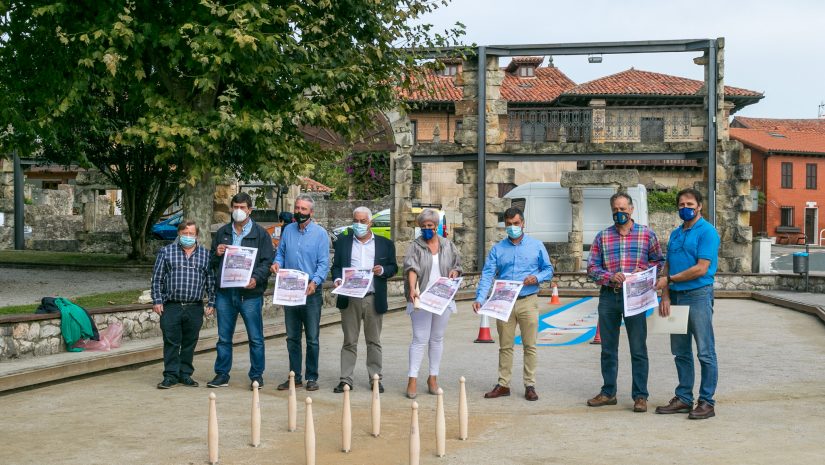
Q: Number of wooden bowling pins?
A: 9